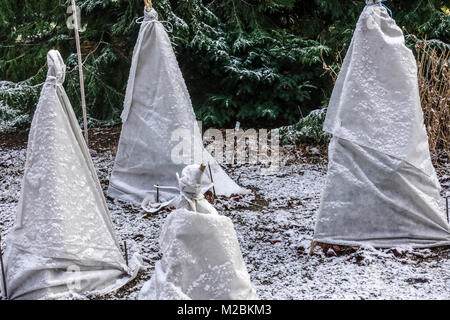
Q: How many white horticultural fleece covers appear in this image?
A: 4